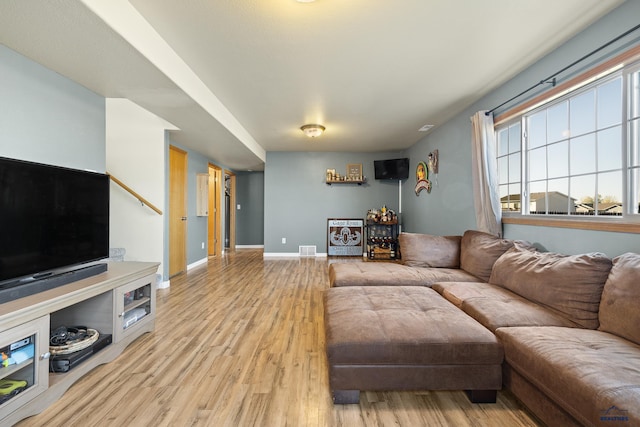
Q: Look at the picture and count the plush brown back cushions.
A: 4